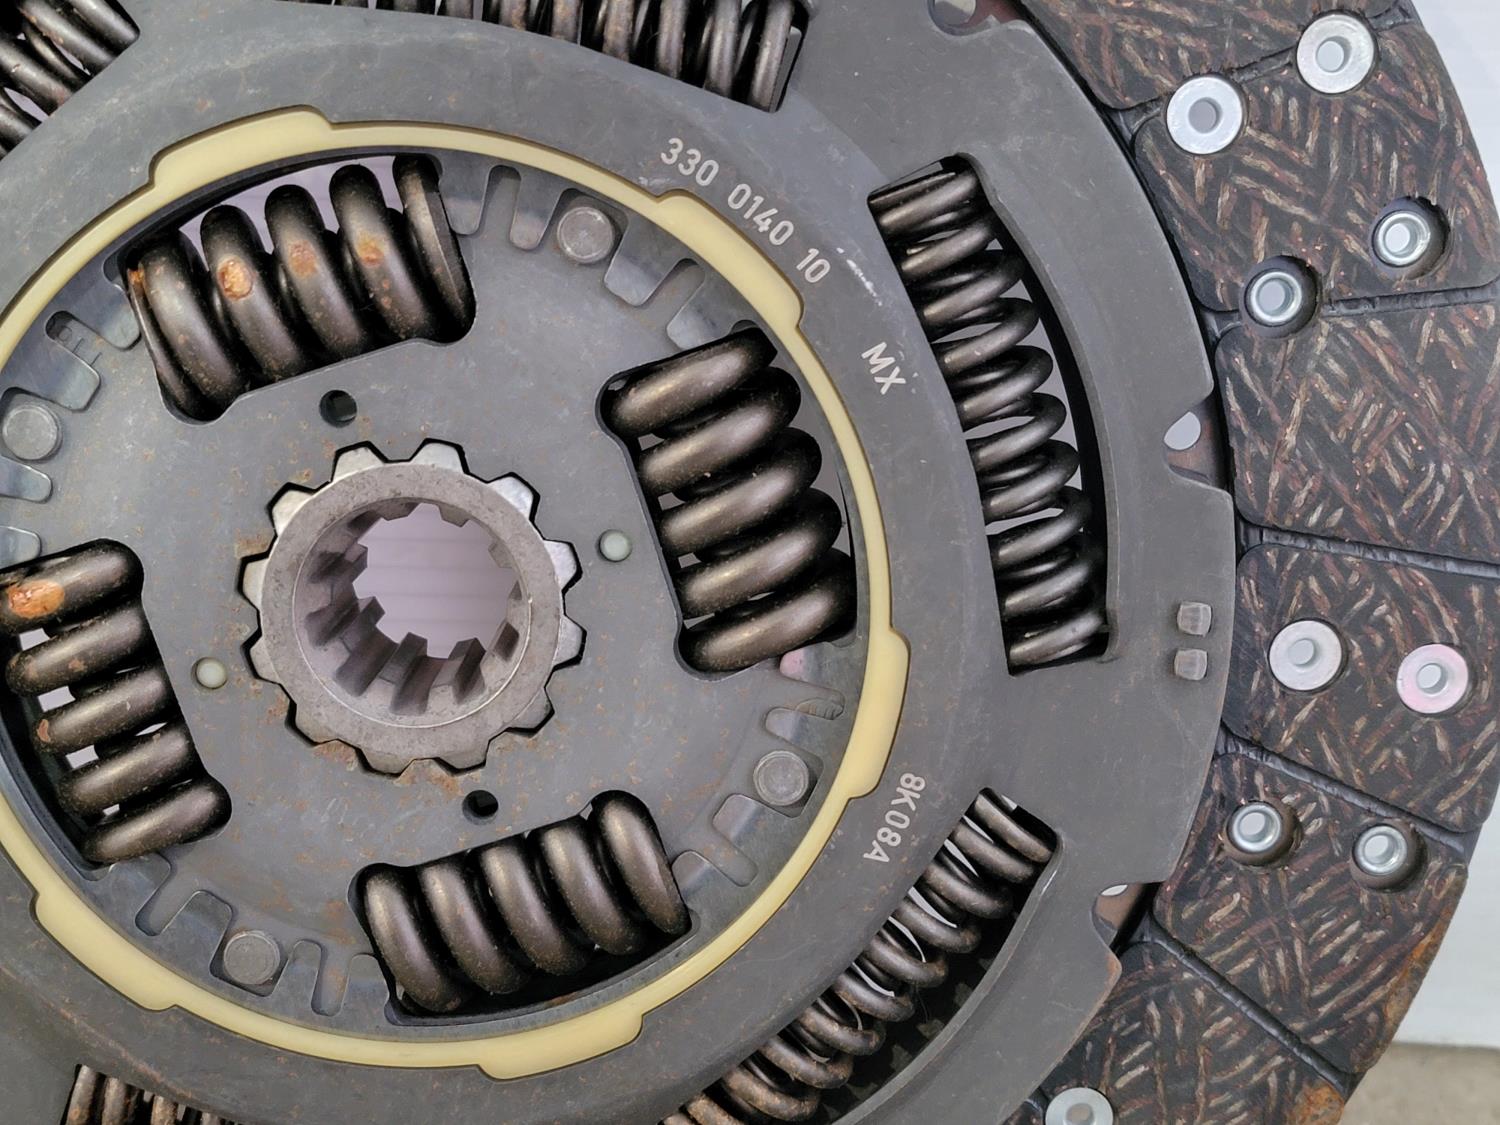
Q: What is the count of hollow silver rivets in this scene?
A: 9